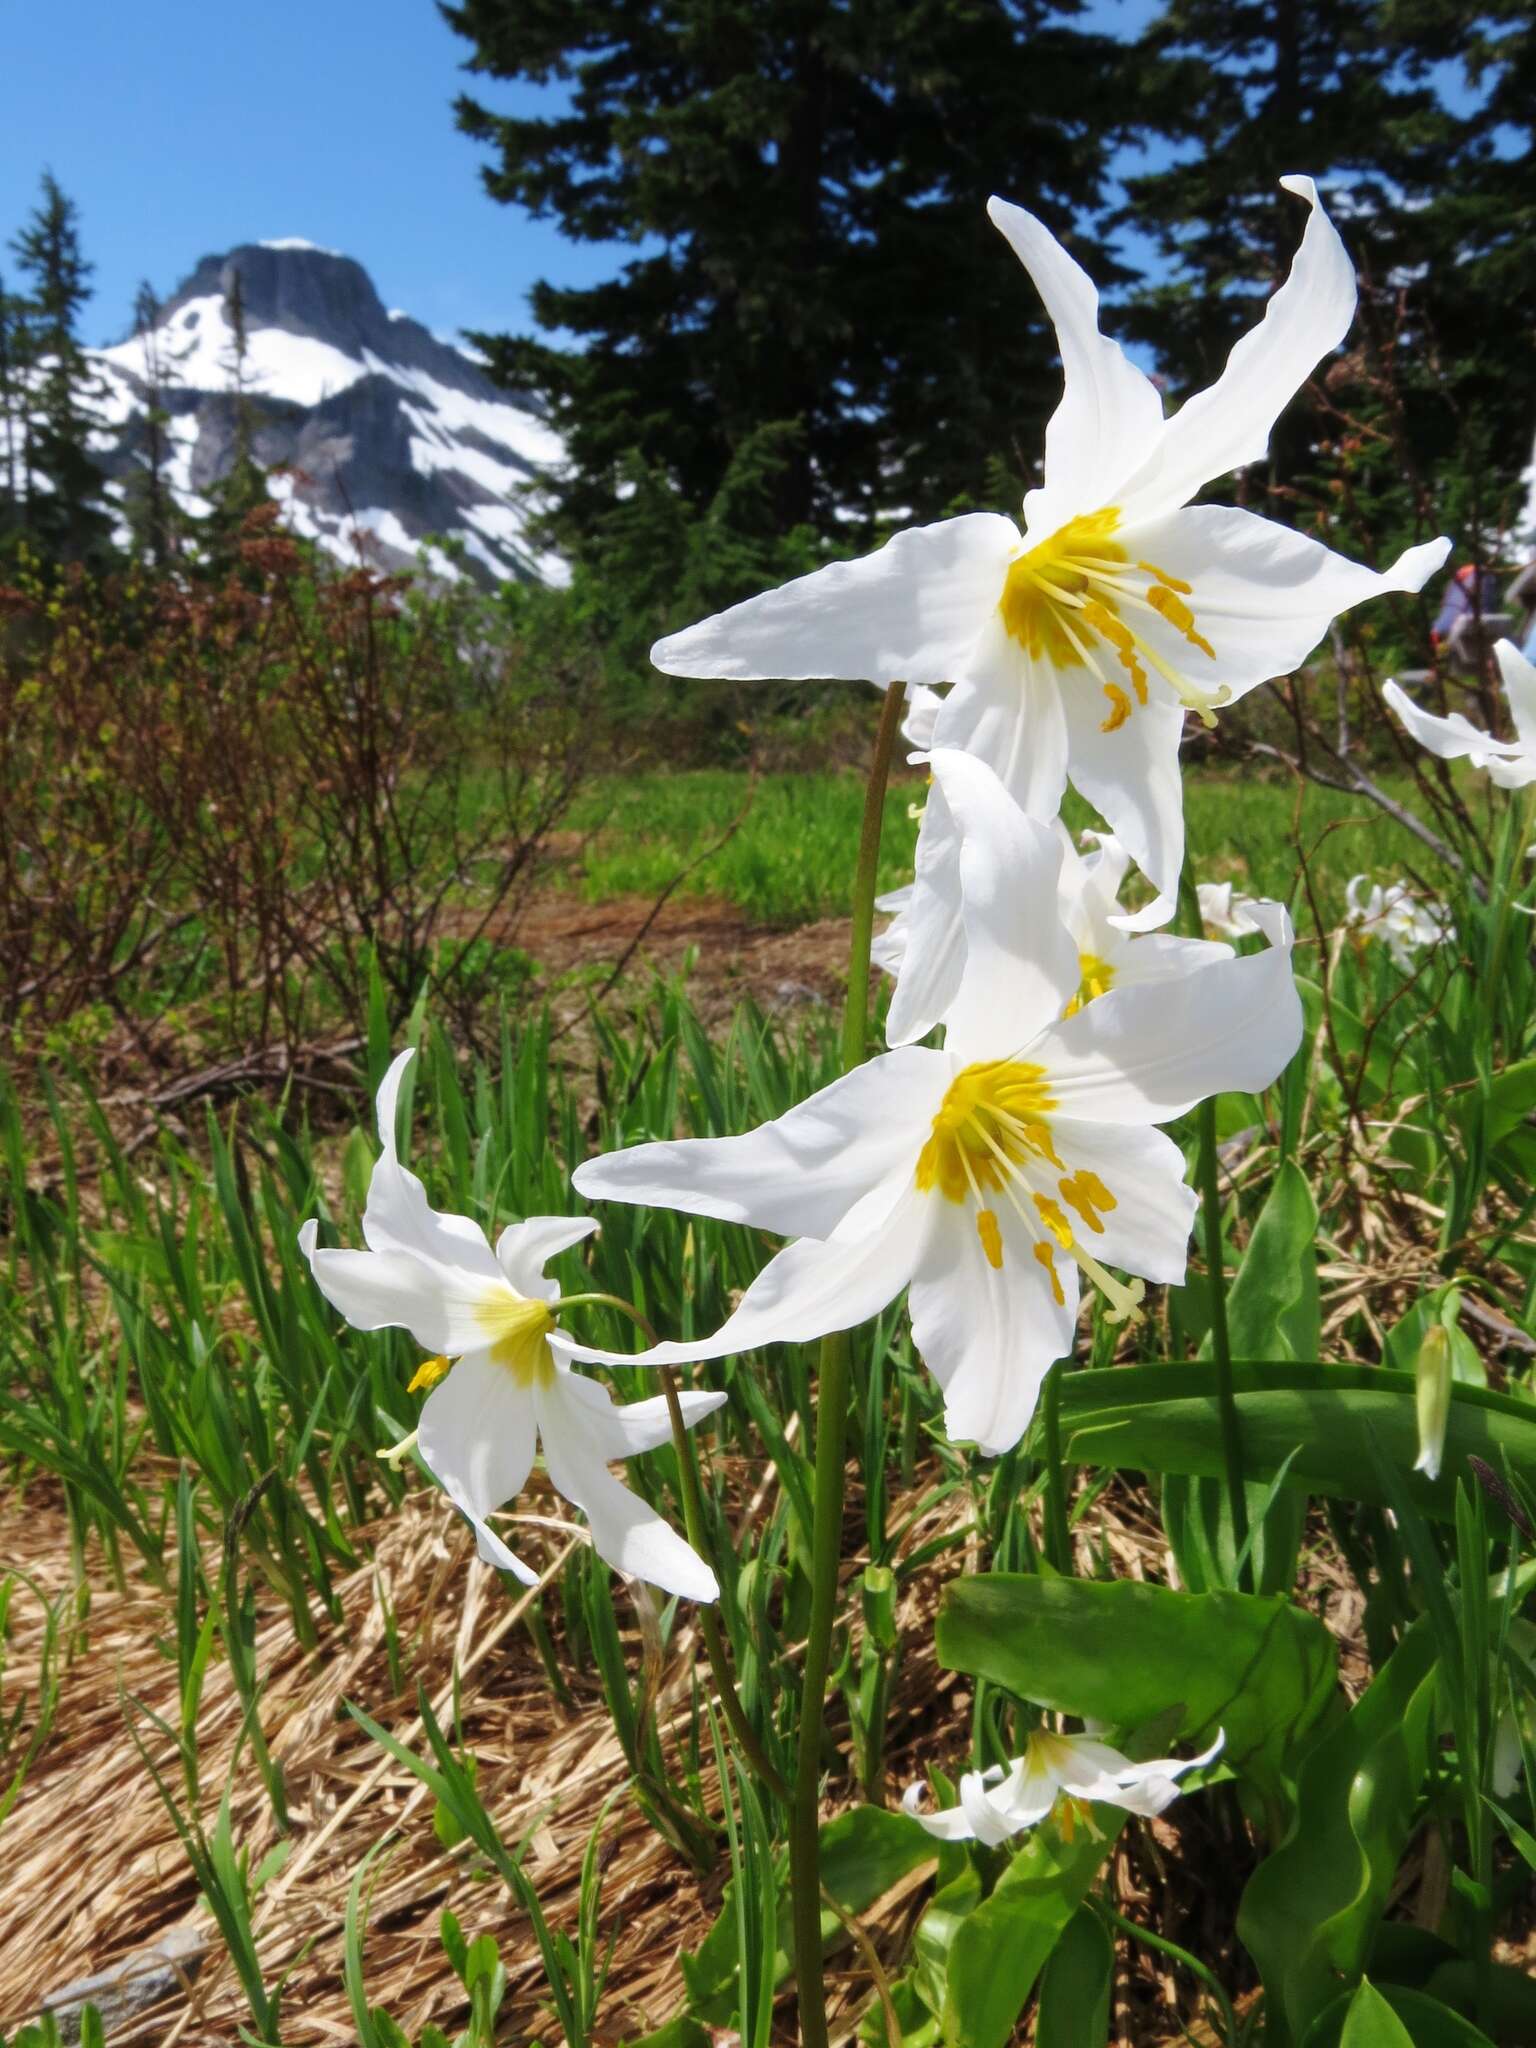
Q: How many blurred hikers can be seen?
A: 2